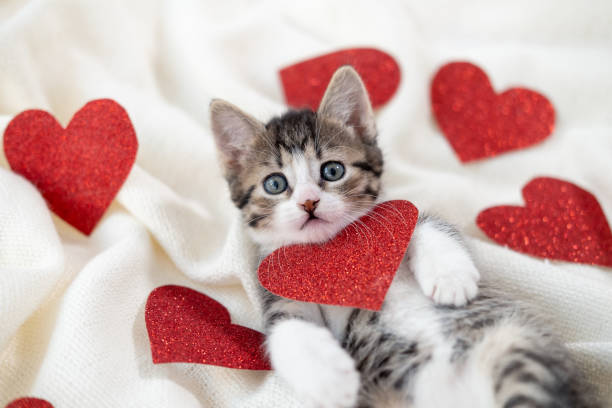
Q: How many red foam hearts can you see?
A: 7